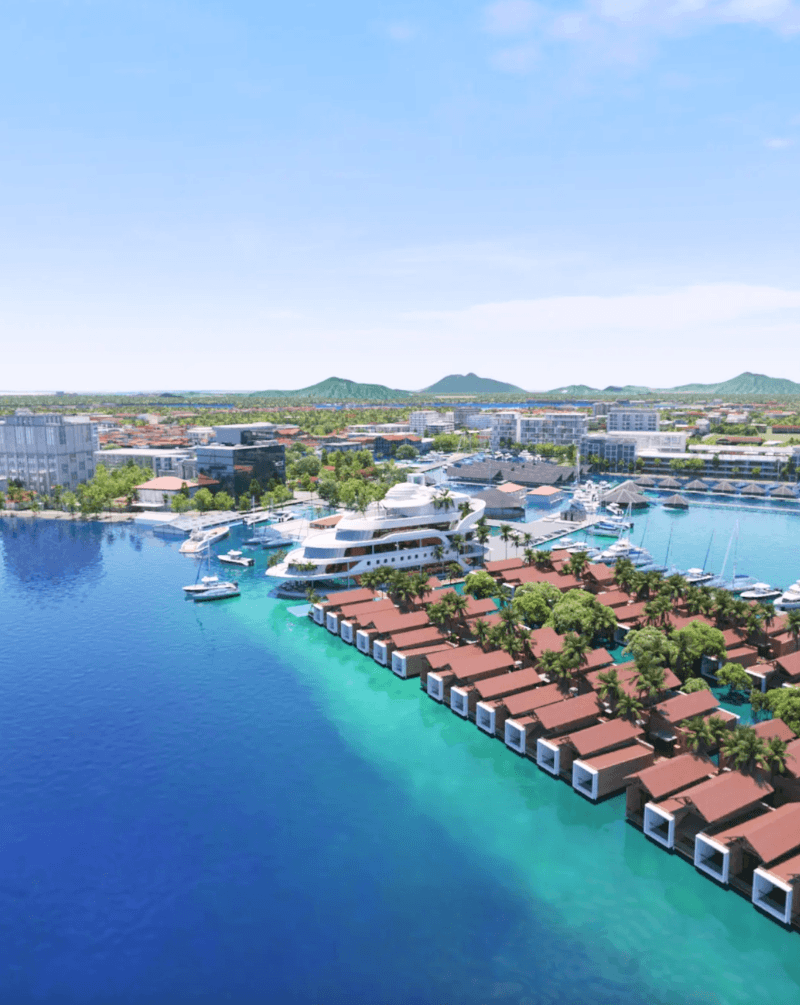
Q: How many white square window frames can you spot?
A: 15